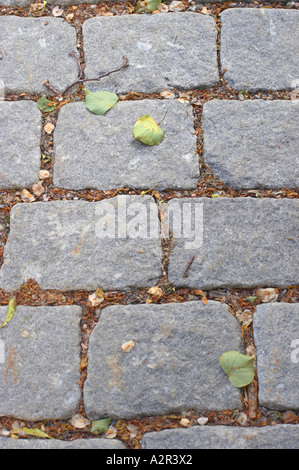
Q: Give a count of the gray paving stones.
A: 13